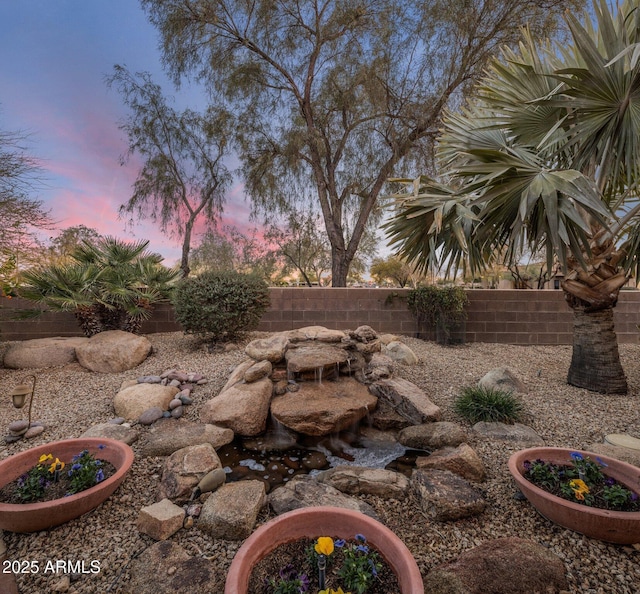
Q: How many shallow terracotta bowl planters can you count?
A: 3